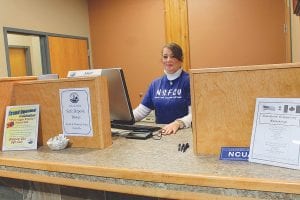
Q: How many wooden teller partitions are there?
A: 2